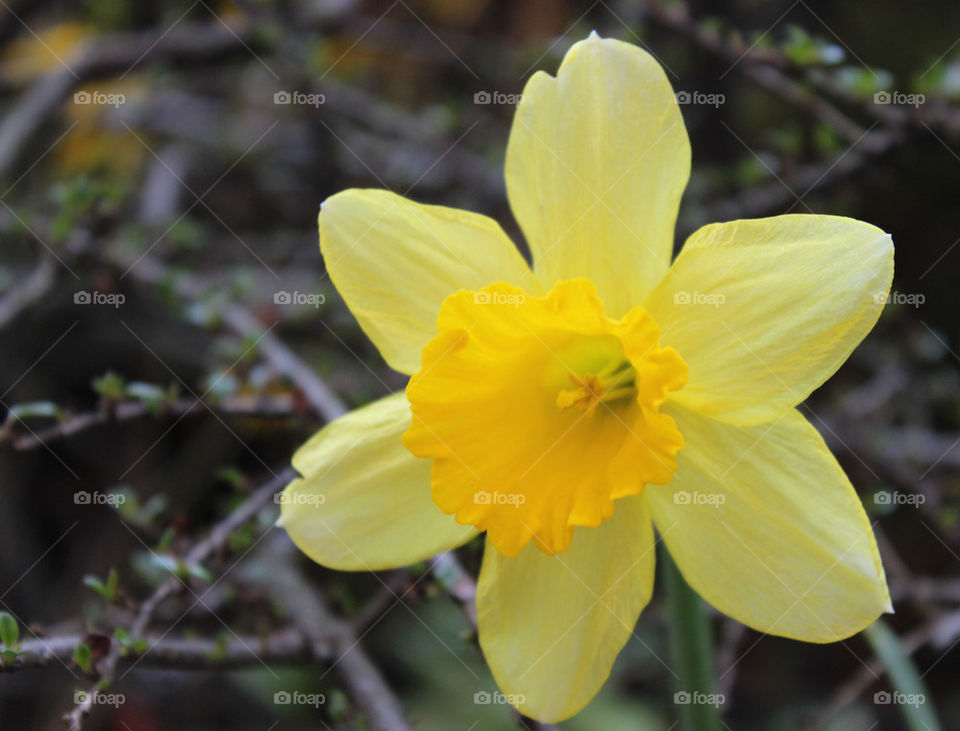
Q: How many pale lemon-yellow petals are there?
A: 6